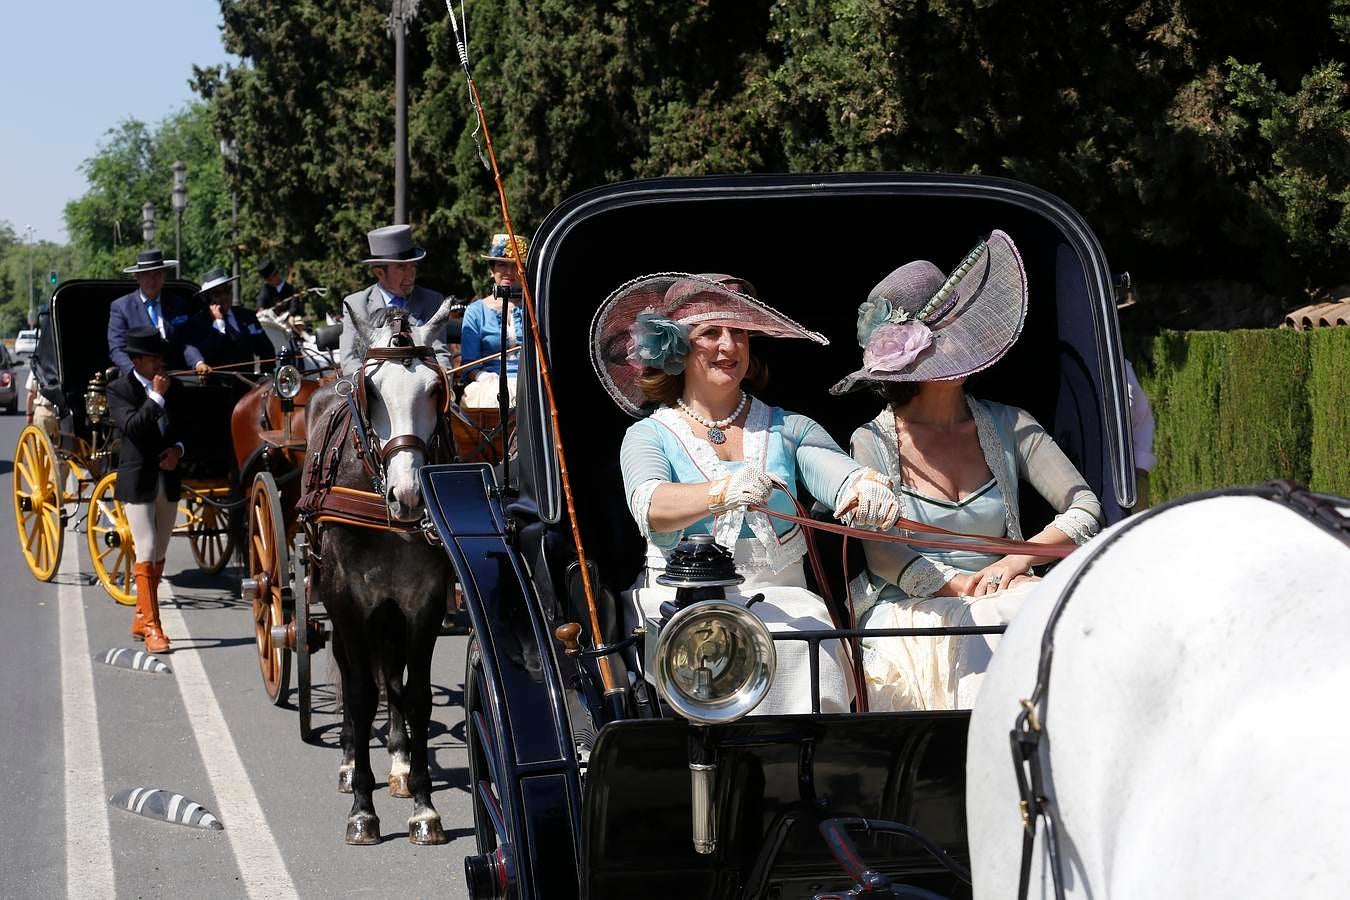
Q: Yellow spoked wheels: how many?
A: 2